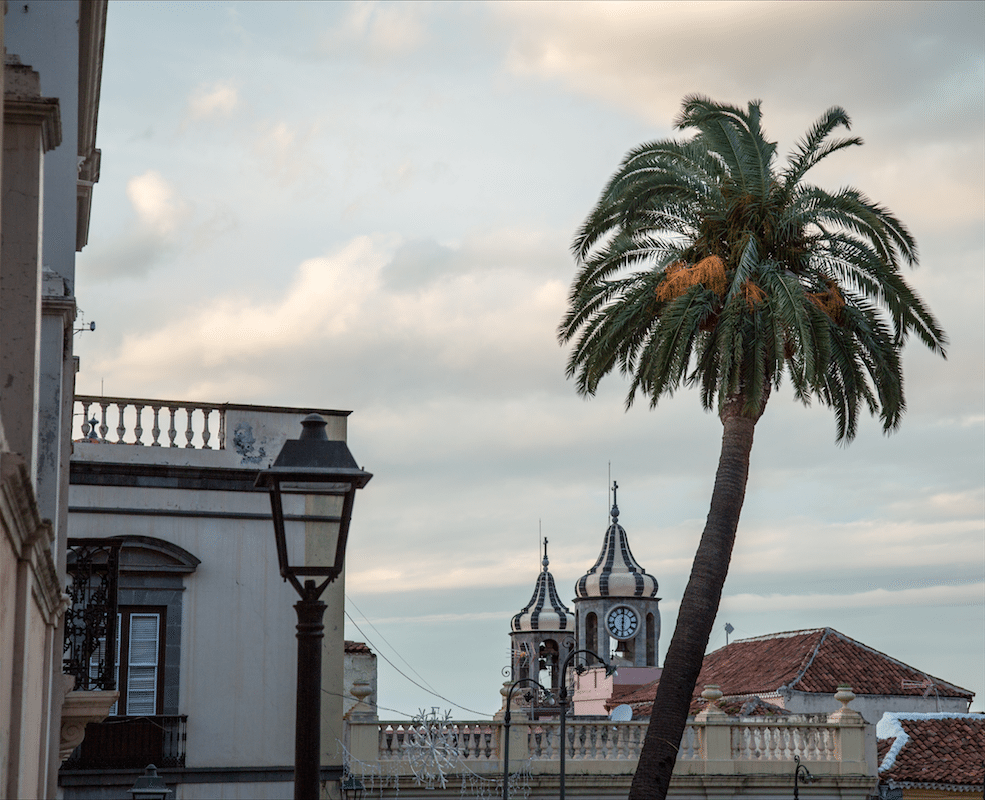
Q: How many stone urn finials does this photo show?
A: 4